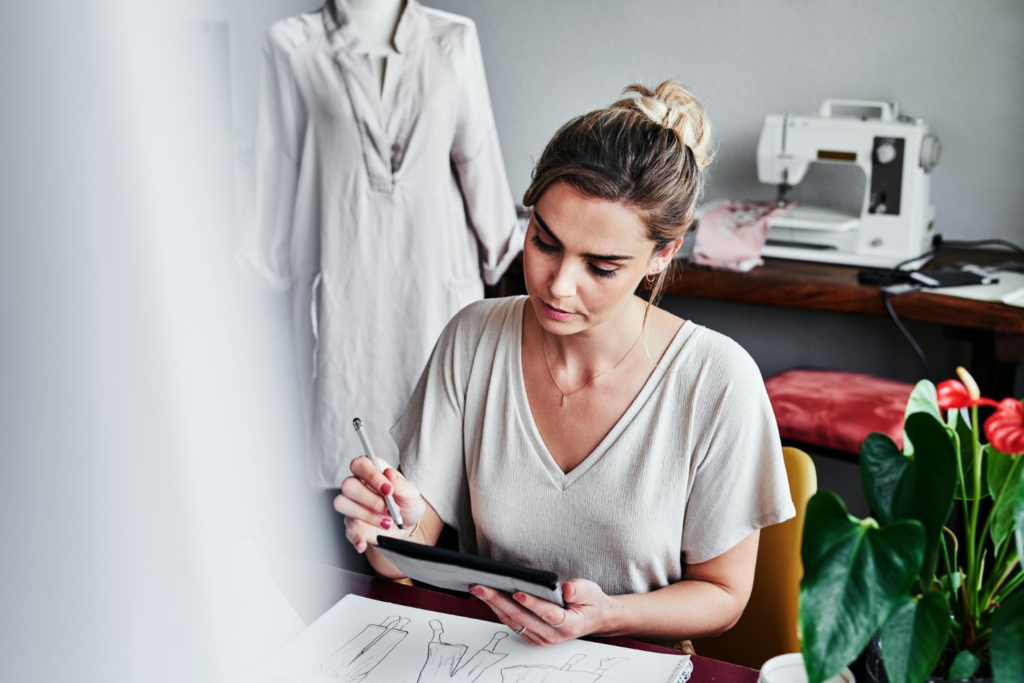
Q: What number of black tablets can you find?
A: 1